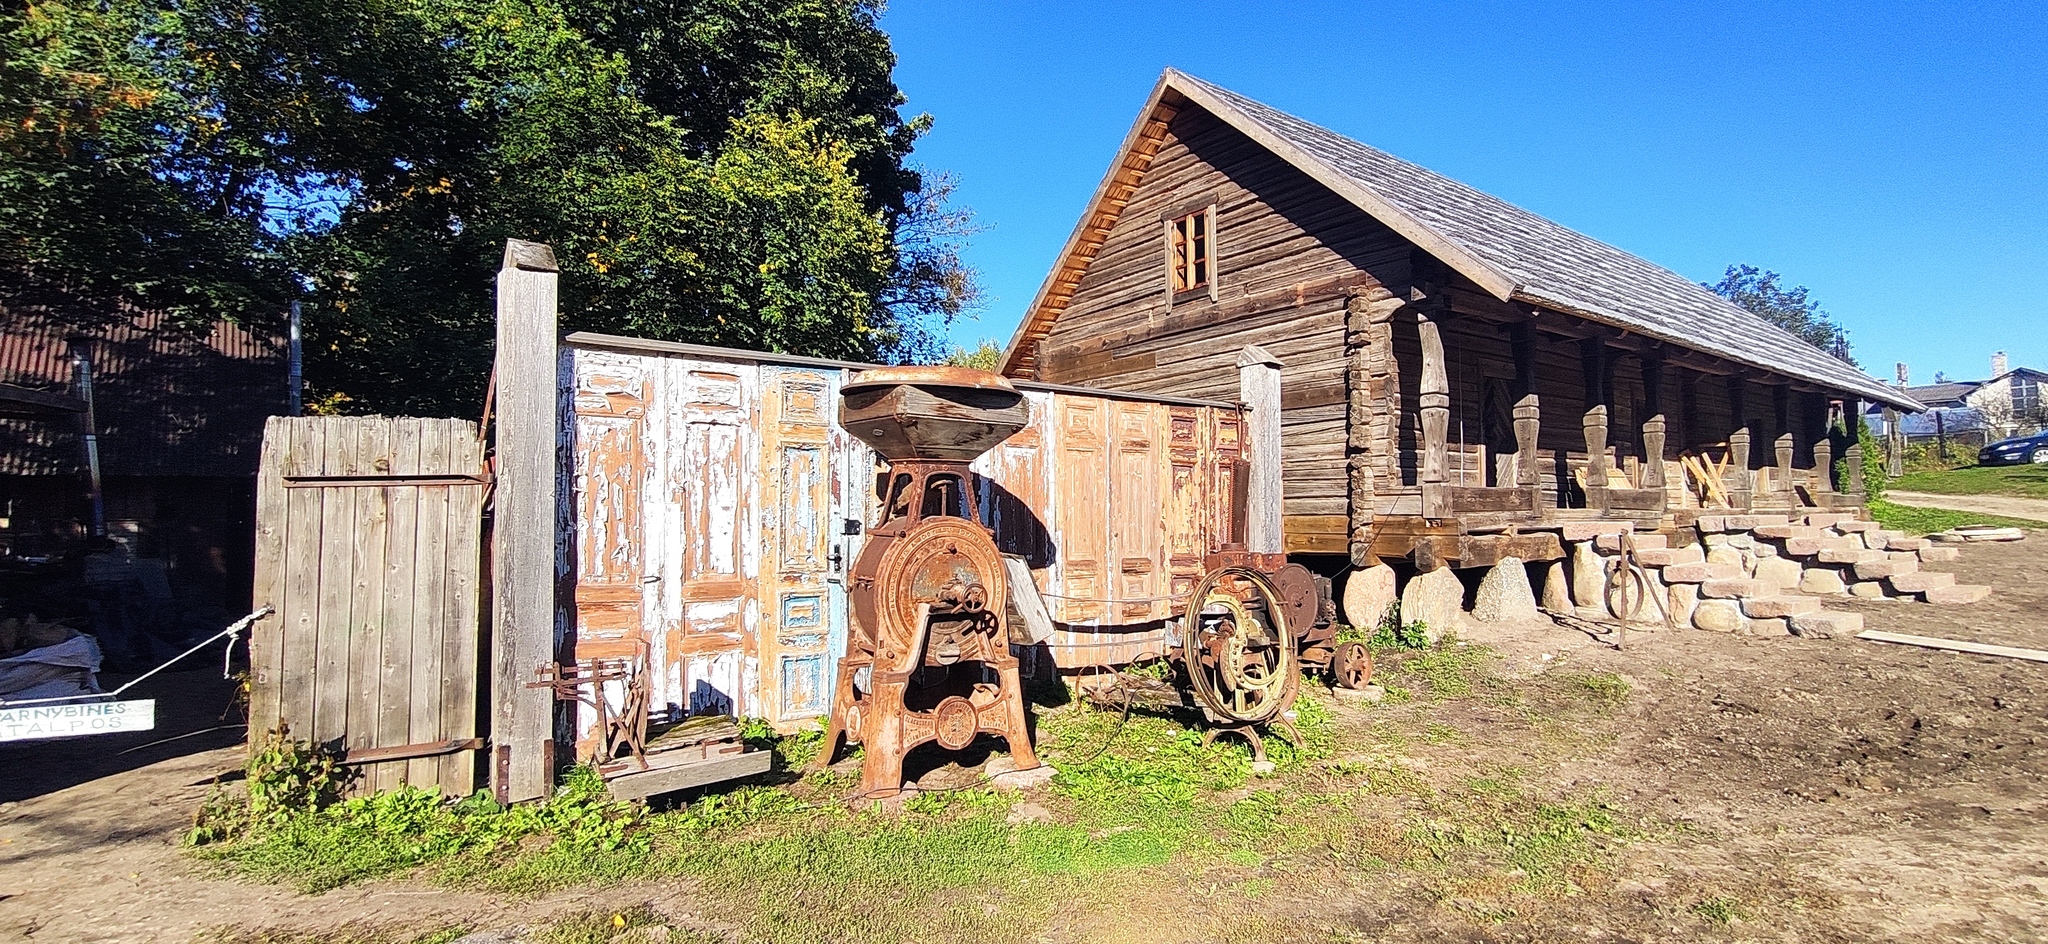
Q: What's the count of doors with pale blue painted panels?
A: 1